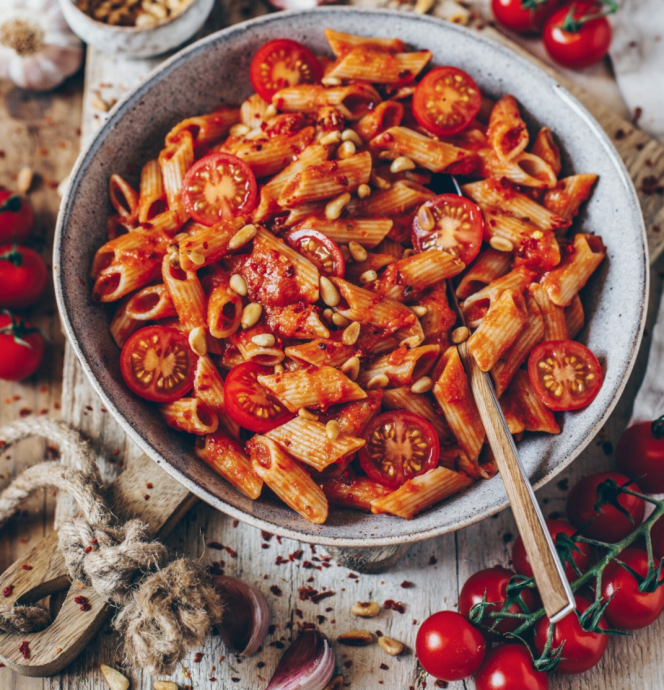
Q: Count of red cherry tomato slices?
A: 9